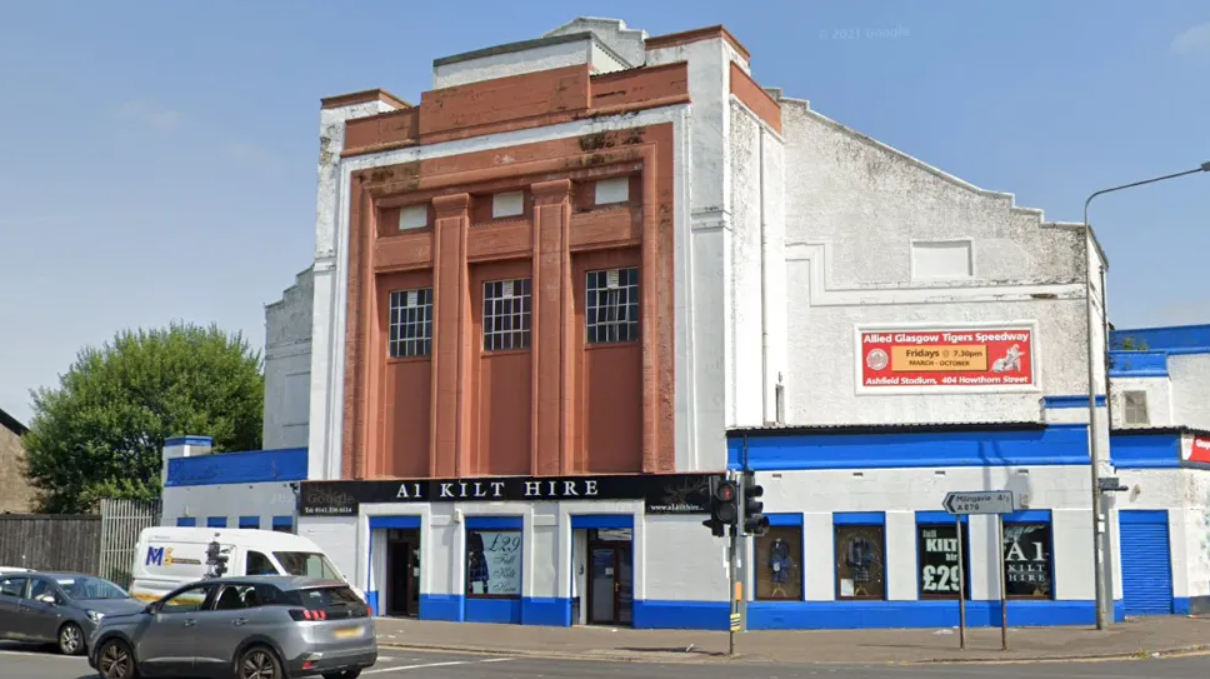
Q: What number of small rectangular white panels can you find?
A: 3